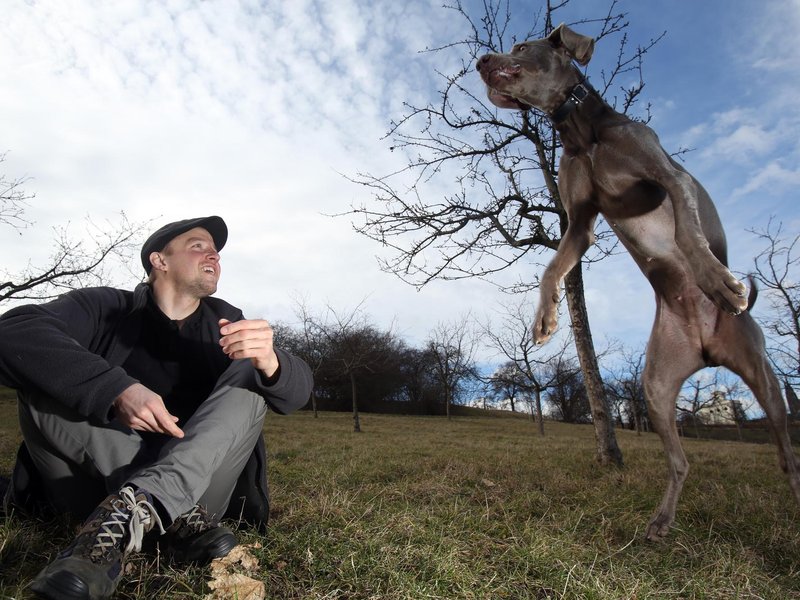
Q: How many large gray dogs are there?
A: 1